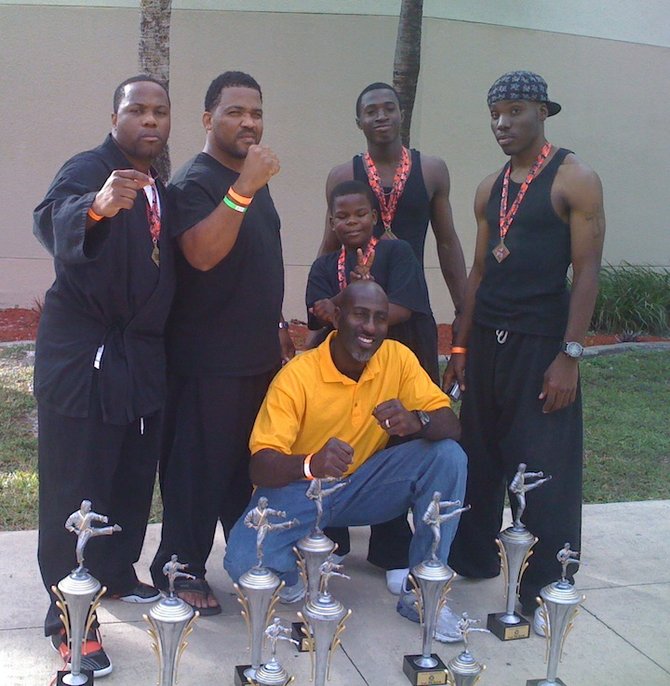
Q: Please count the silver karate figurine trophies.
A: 10